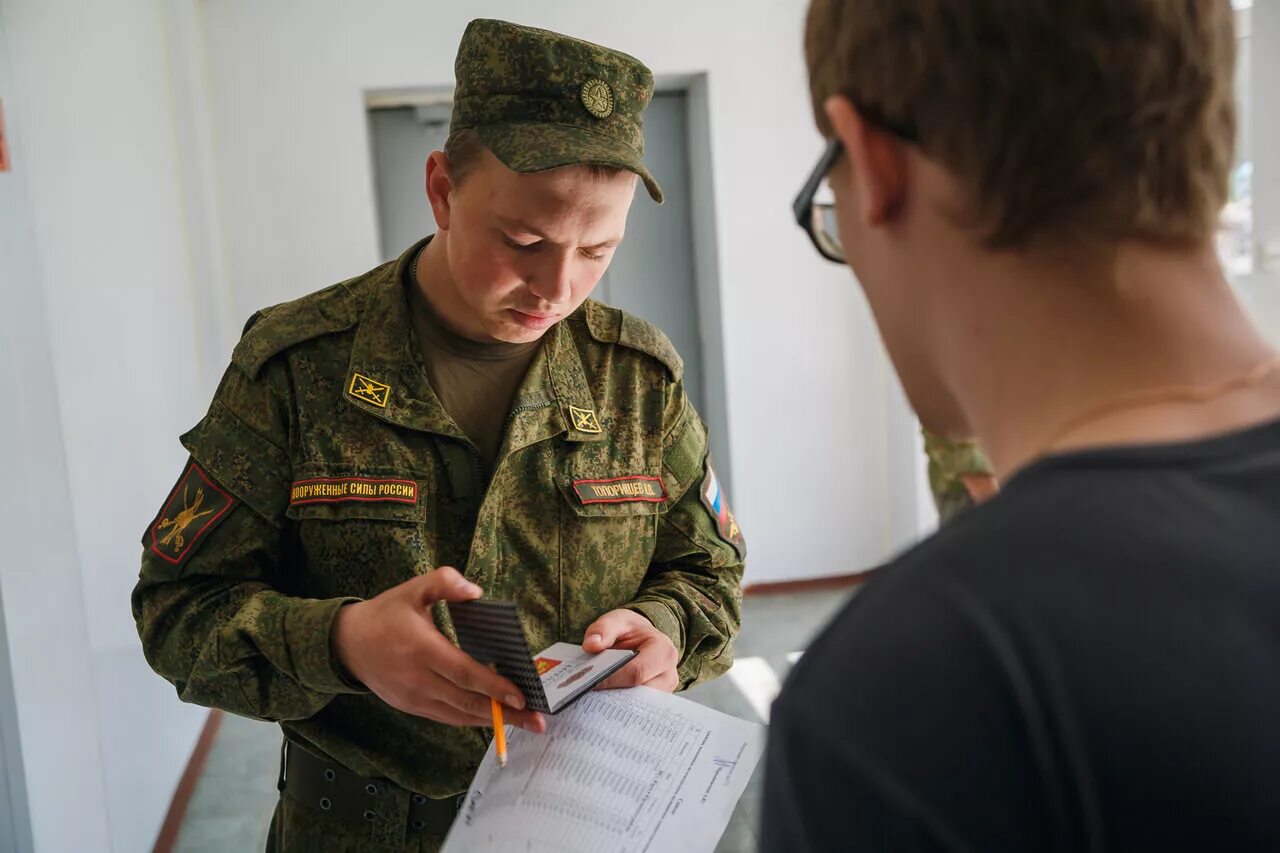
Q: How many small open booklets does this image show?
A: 1